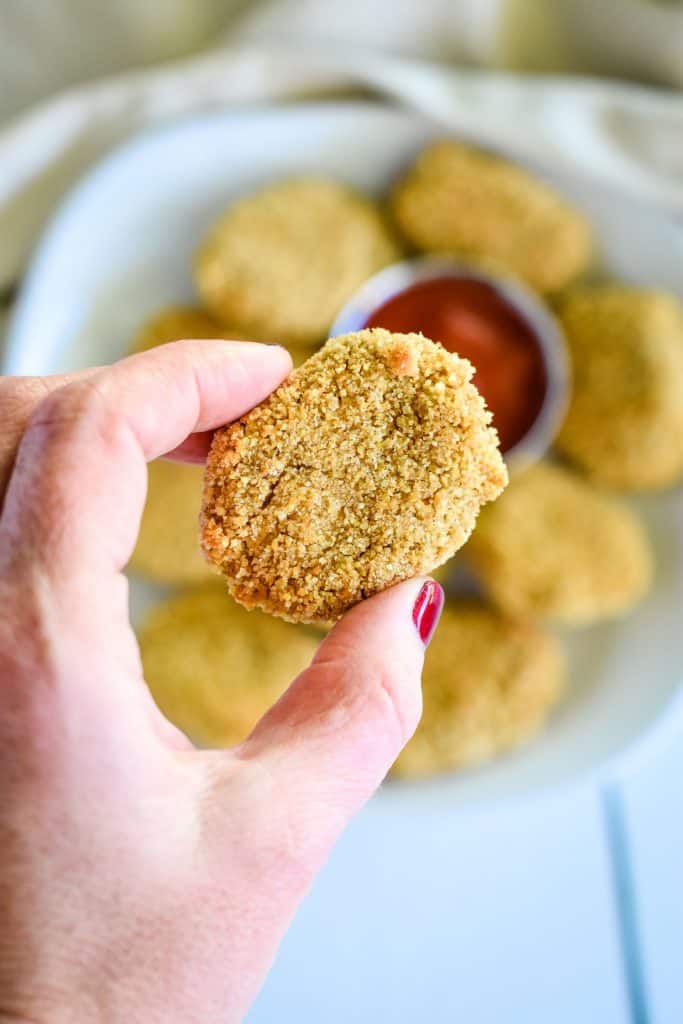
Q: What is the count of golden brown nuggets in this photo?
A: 9